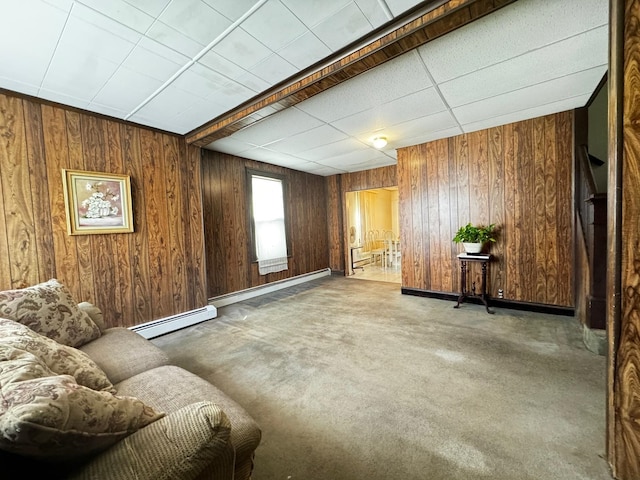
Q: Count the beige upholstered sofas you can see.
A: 1